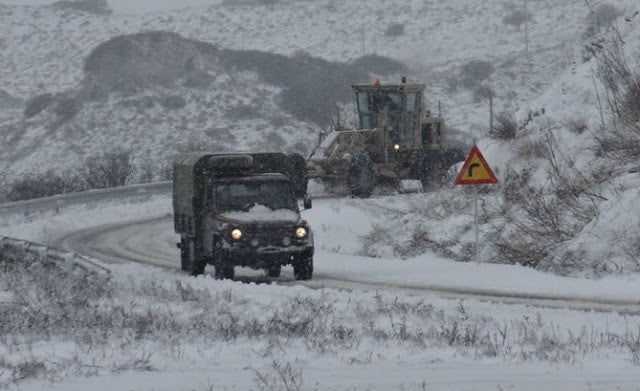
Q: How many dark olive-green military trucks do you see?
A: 1